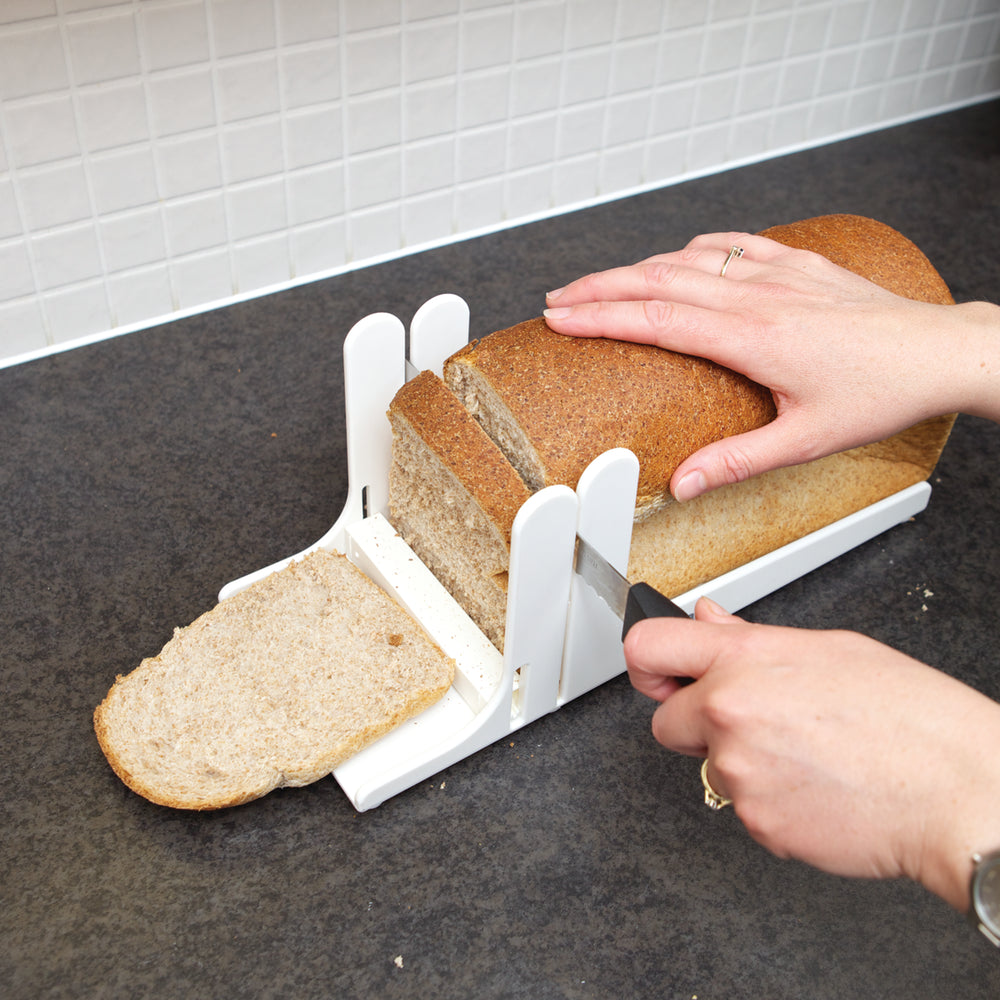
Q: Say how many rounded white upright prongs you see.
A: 4